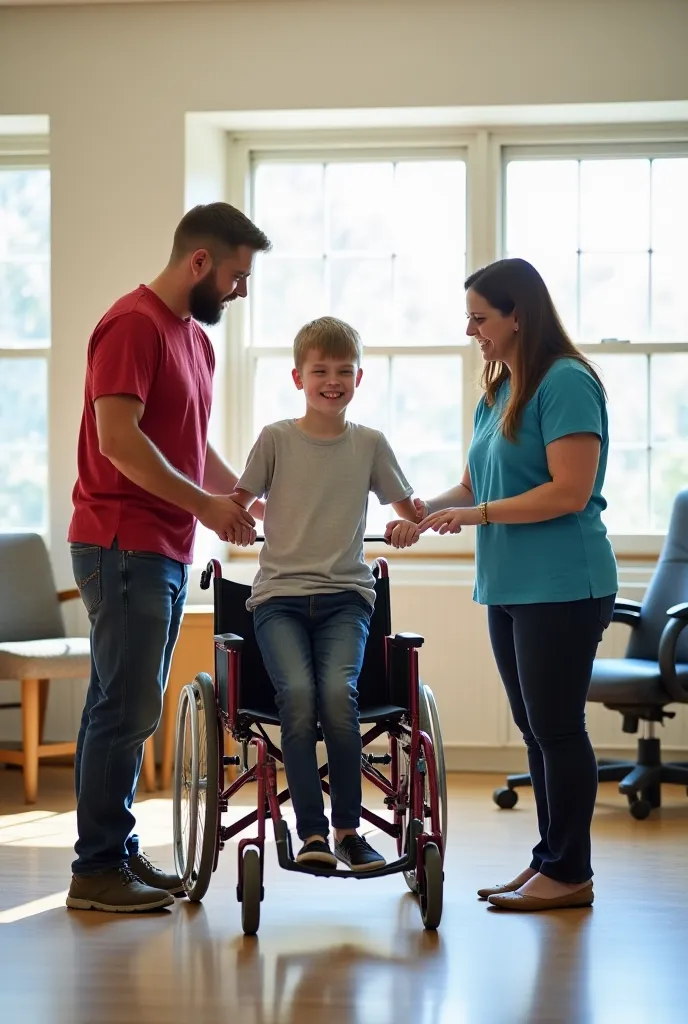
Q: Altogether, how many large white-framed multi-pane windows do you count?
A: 3